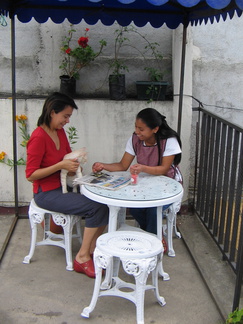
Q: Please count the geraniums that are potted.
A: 1